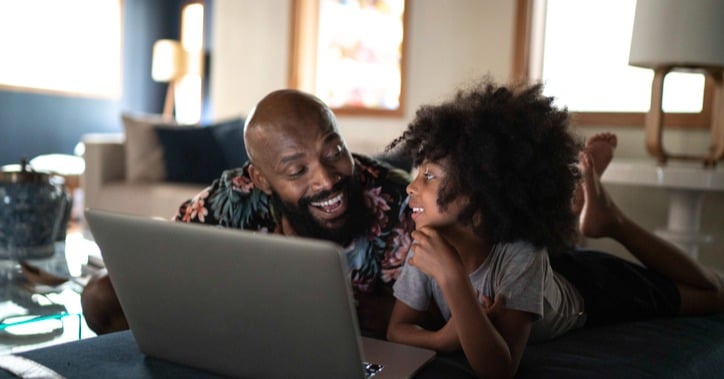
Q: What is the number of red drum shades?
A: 0